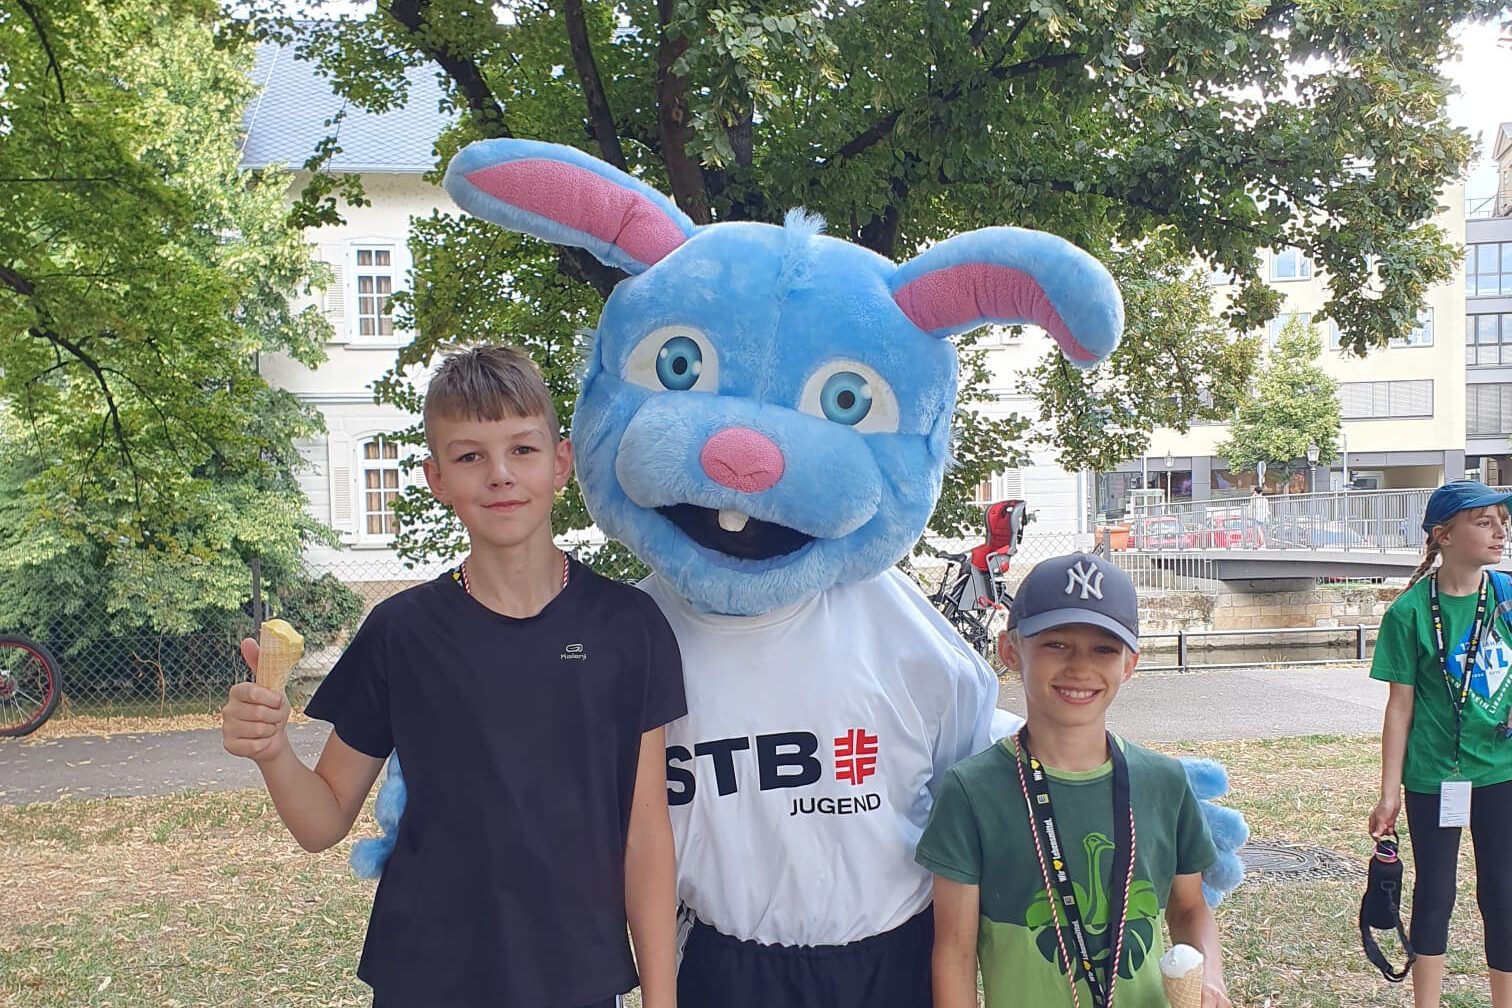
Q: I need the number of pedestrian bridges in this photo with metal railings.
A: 1